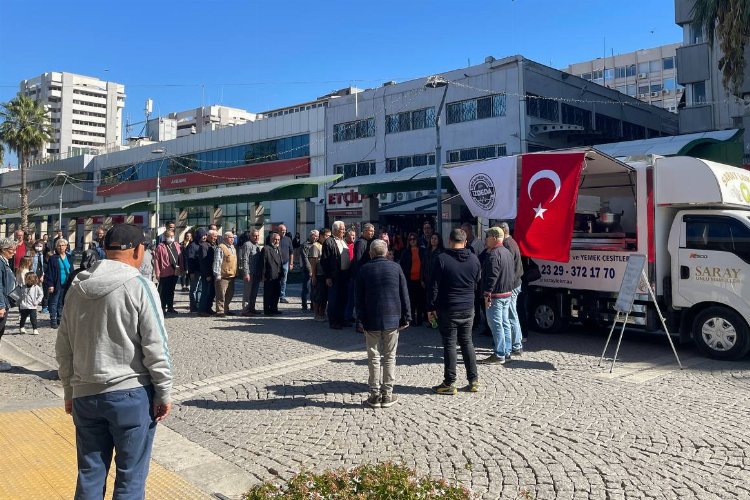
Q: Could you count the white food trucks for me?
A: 1